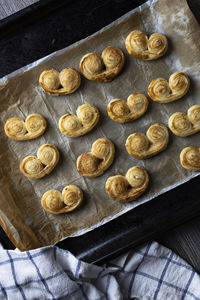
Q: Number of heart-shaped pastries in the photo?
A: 14